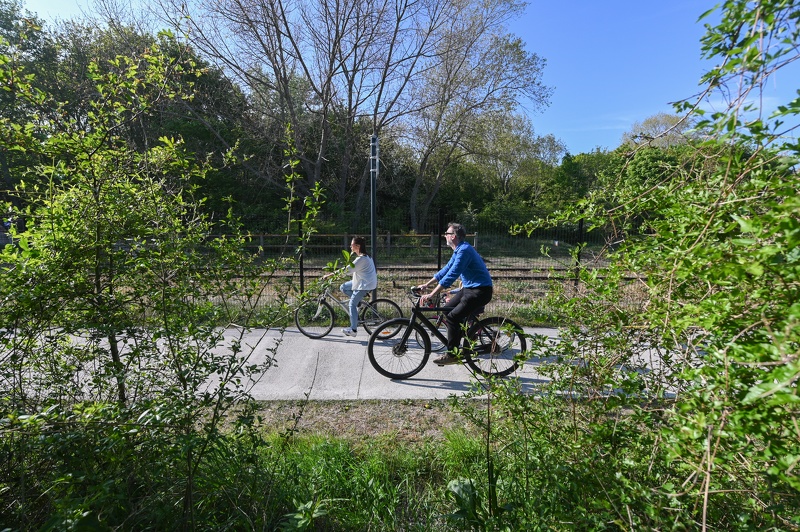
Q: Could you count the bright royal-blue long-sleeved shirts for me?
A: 1